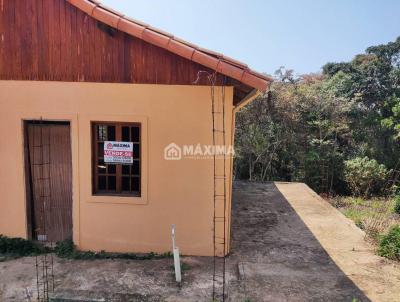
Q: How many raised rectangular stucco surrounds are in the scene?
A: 2